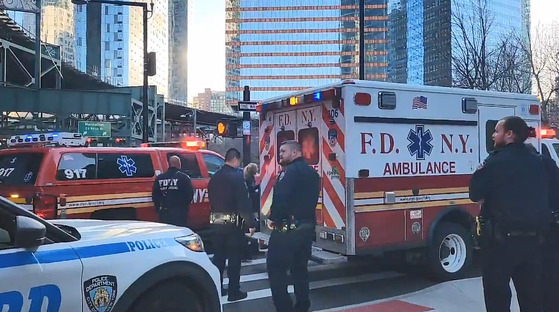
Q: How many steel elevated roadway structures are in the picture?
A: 1